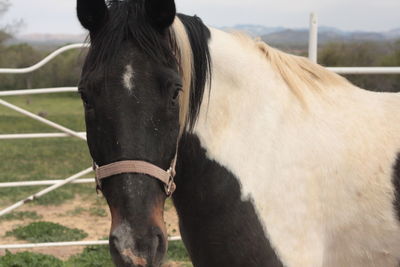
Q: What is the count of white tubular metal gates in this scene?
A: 1